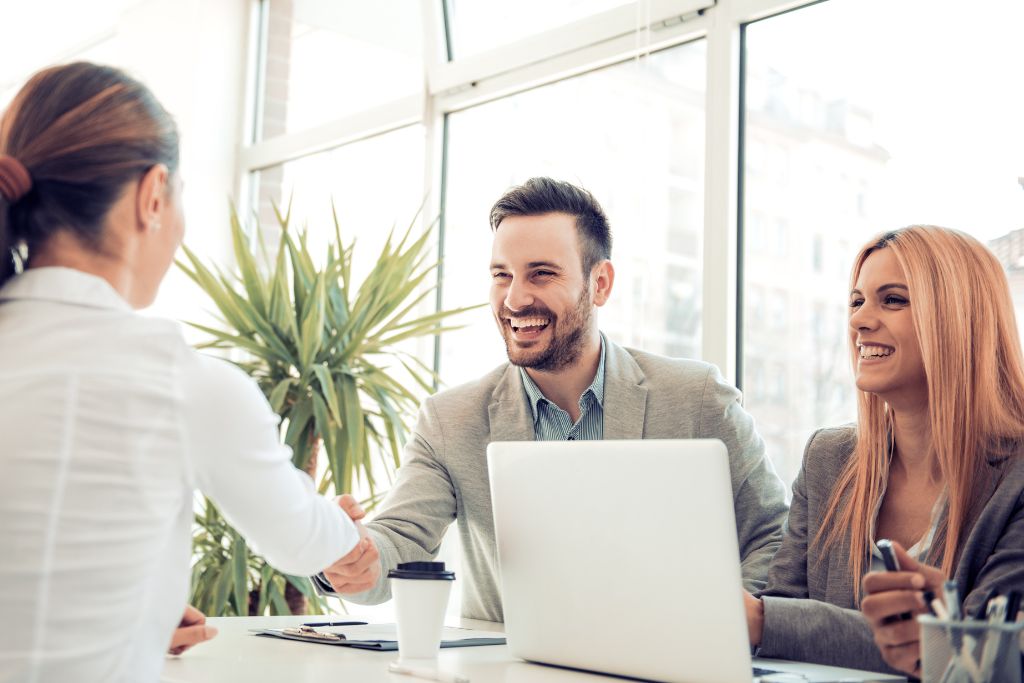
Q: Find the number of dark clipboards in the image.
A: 1